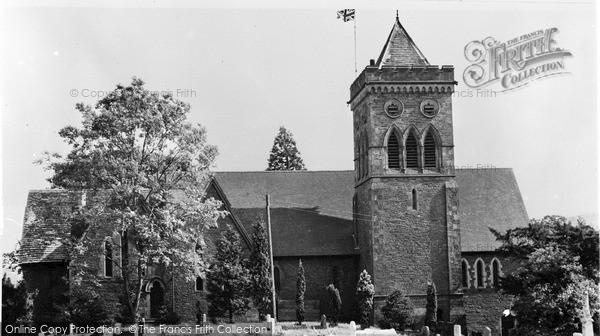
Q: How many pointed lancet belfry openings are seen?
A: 3